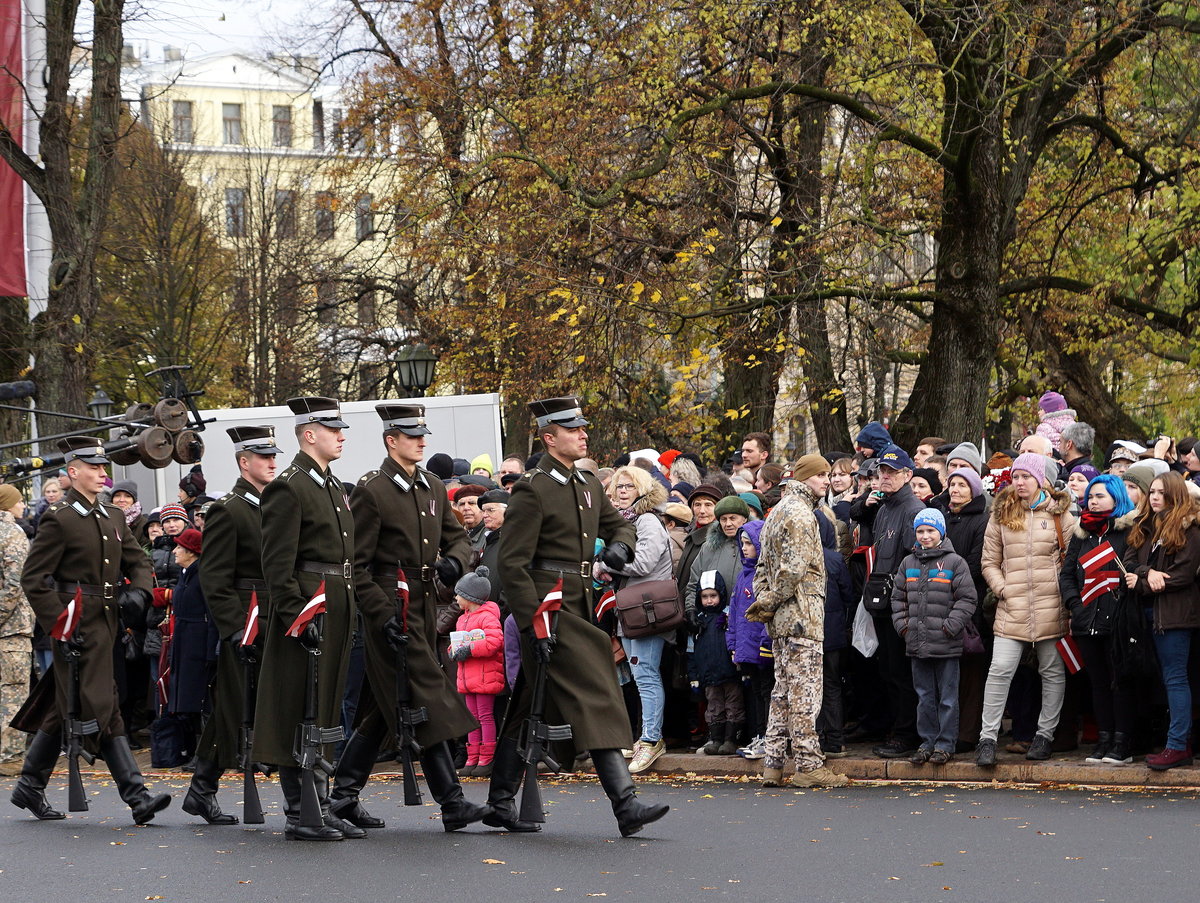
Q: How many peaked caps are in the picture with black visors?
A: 5